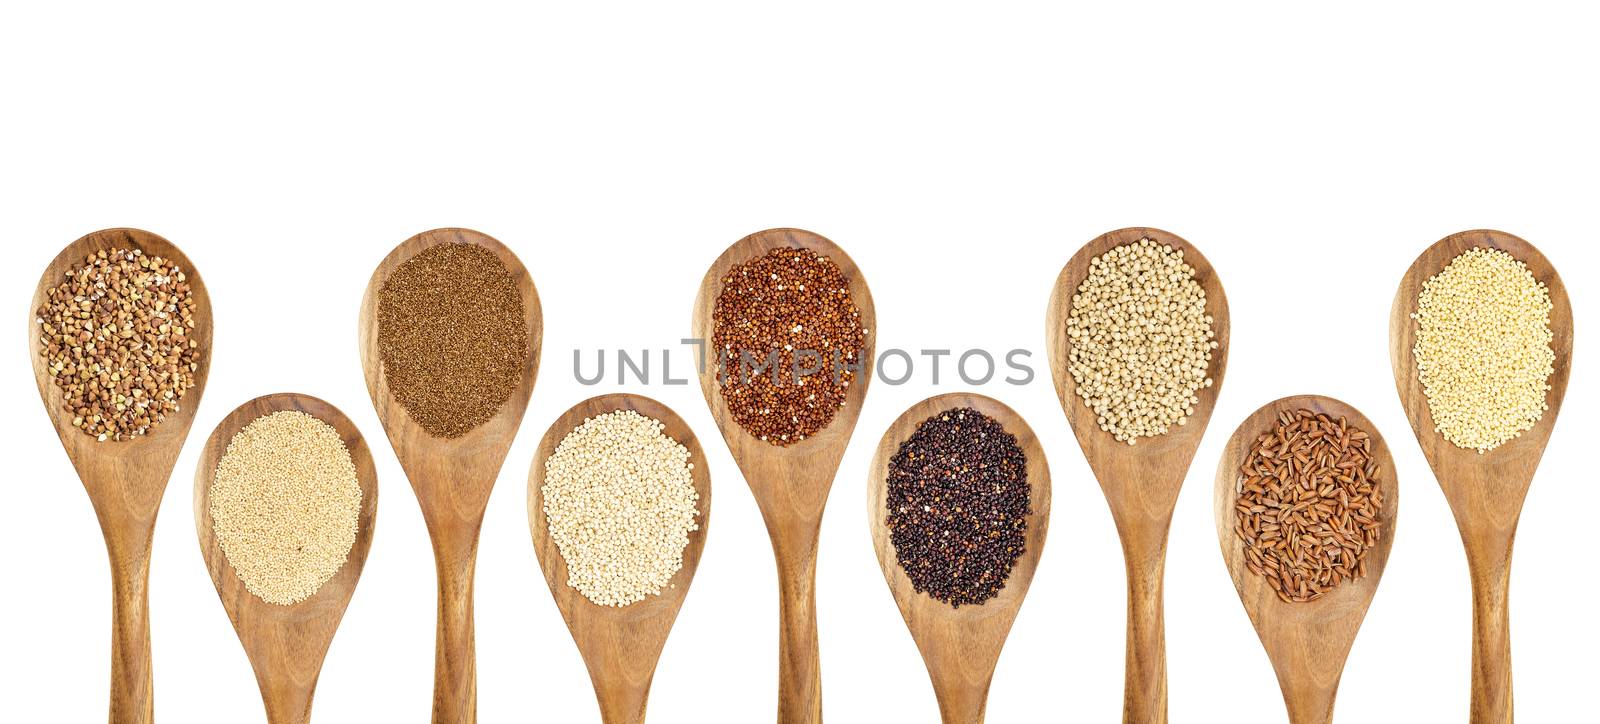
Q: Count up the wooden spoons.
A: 9